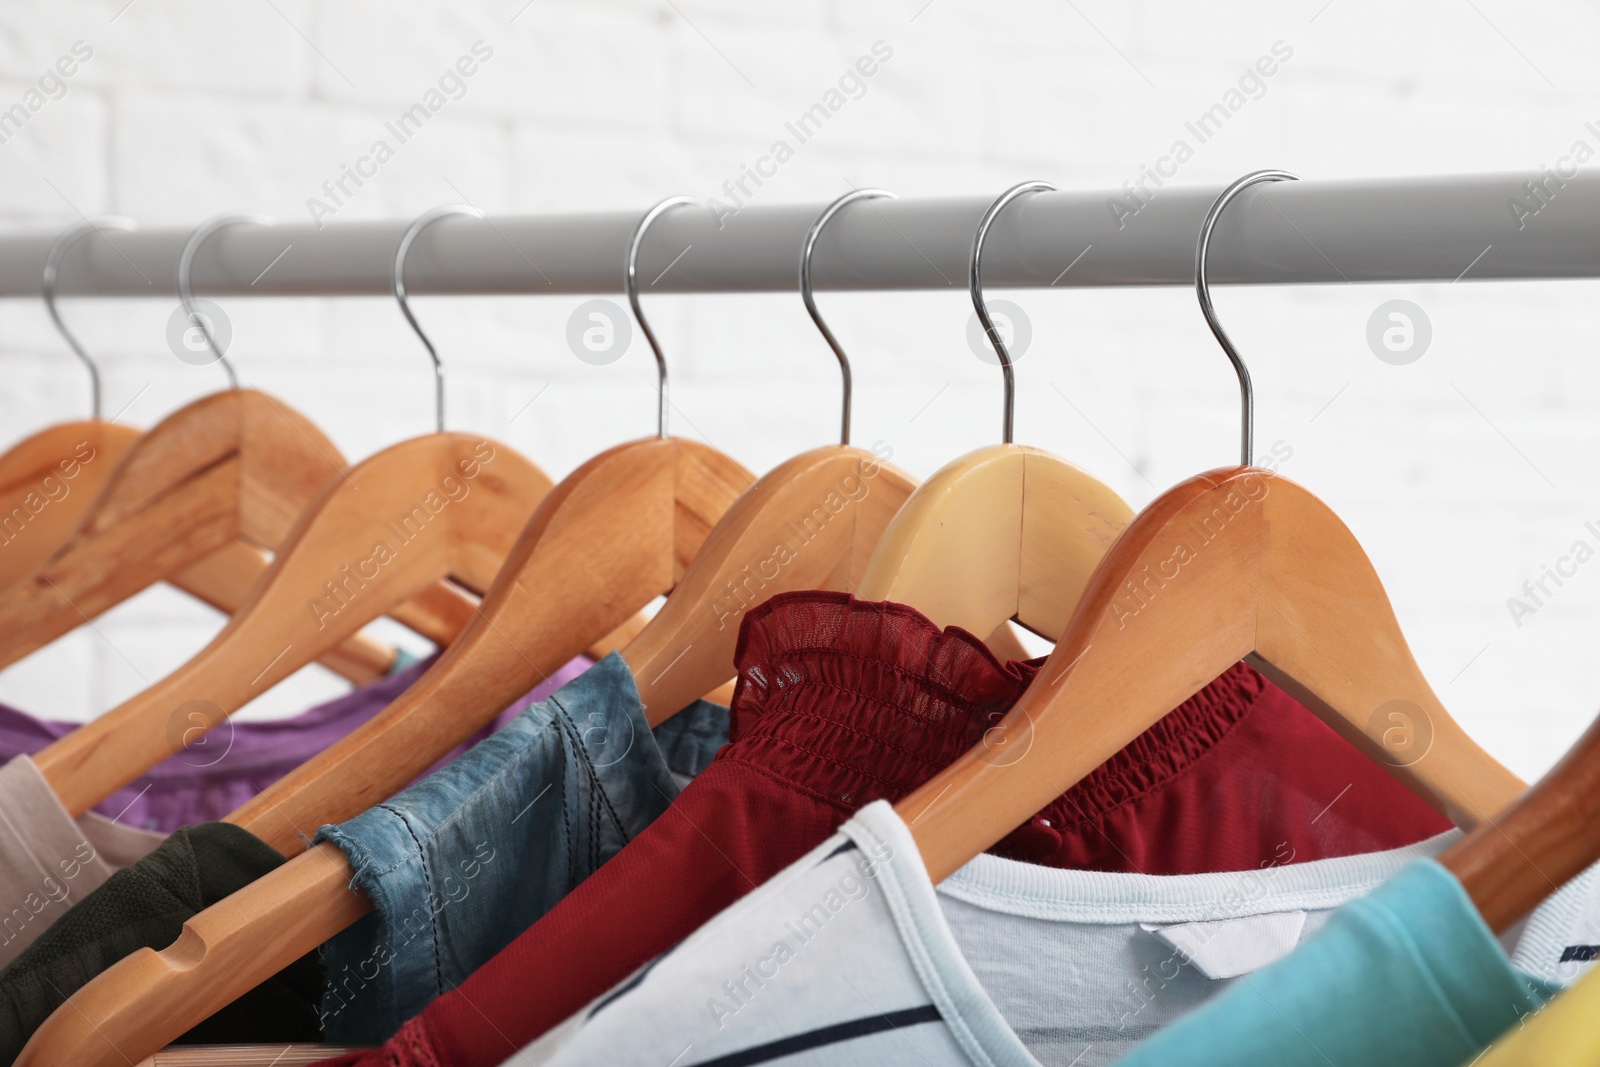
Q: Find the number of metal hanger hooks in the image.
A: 7